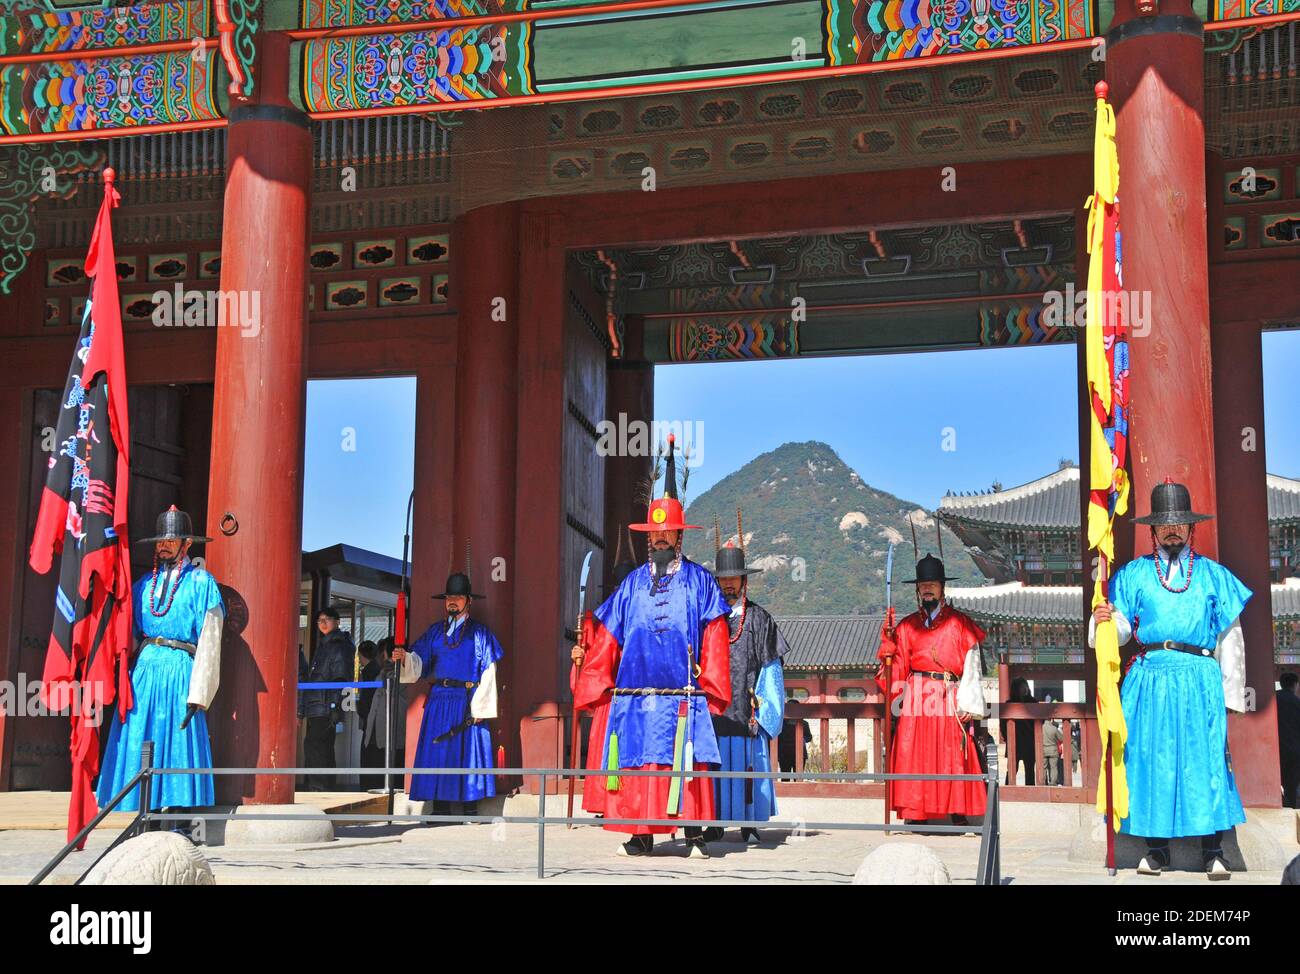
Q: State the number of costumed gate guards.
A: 7